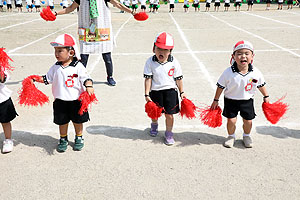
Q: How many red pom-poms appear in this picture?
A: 9